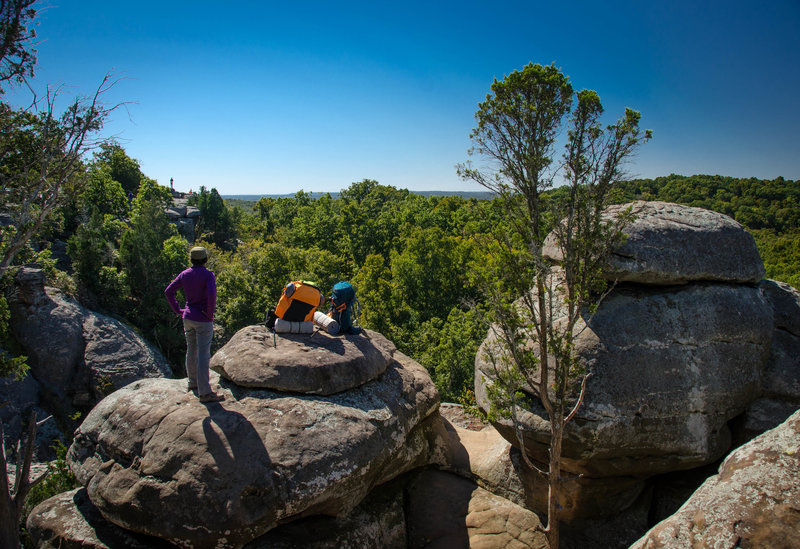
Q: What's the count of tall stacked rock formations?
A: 2